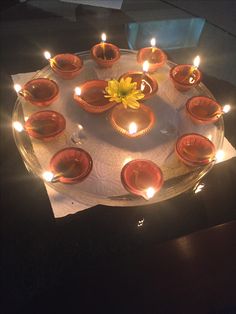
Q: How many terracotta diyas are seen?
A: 13